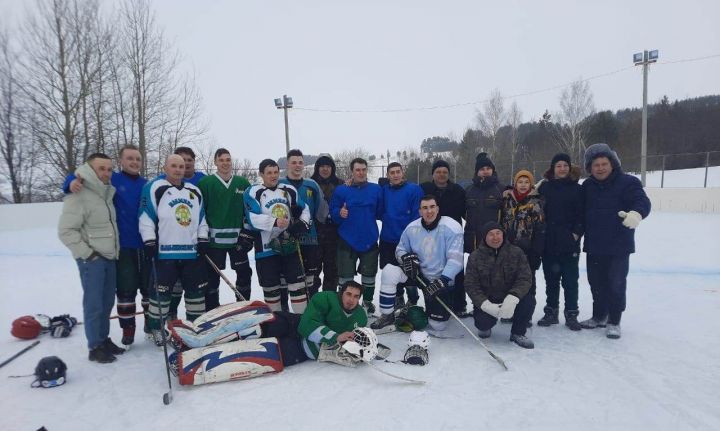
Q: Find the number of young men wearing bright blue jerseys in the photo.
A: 4